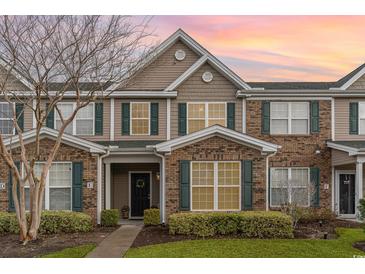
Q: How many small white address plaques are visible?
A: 3